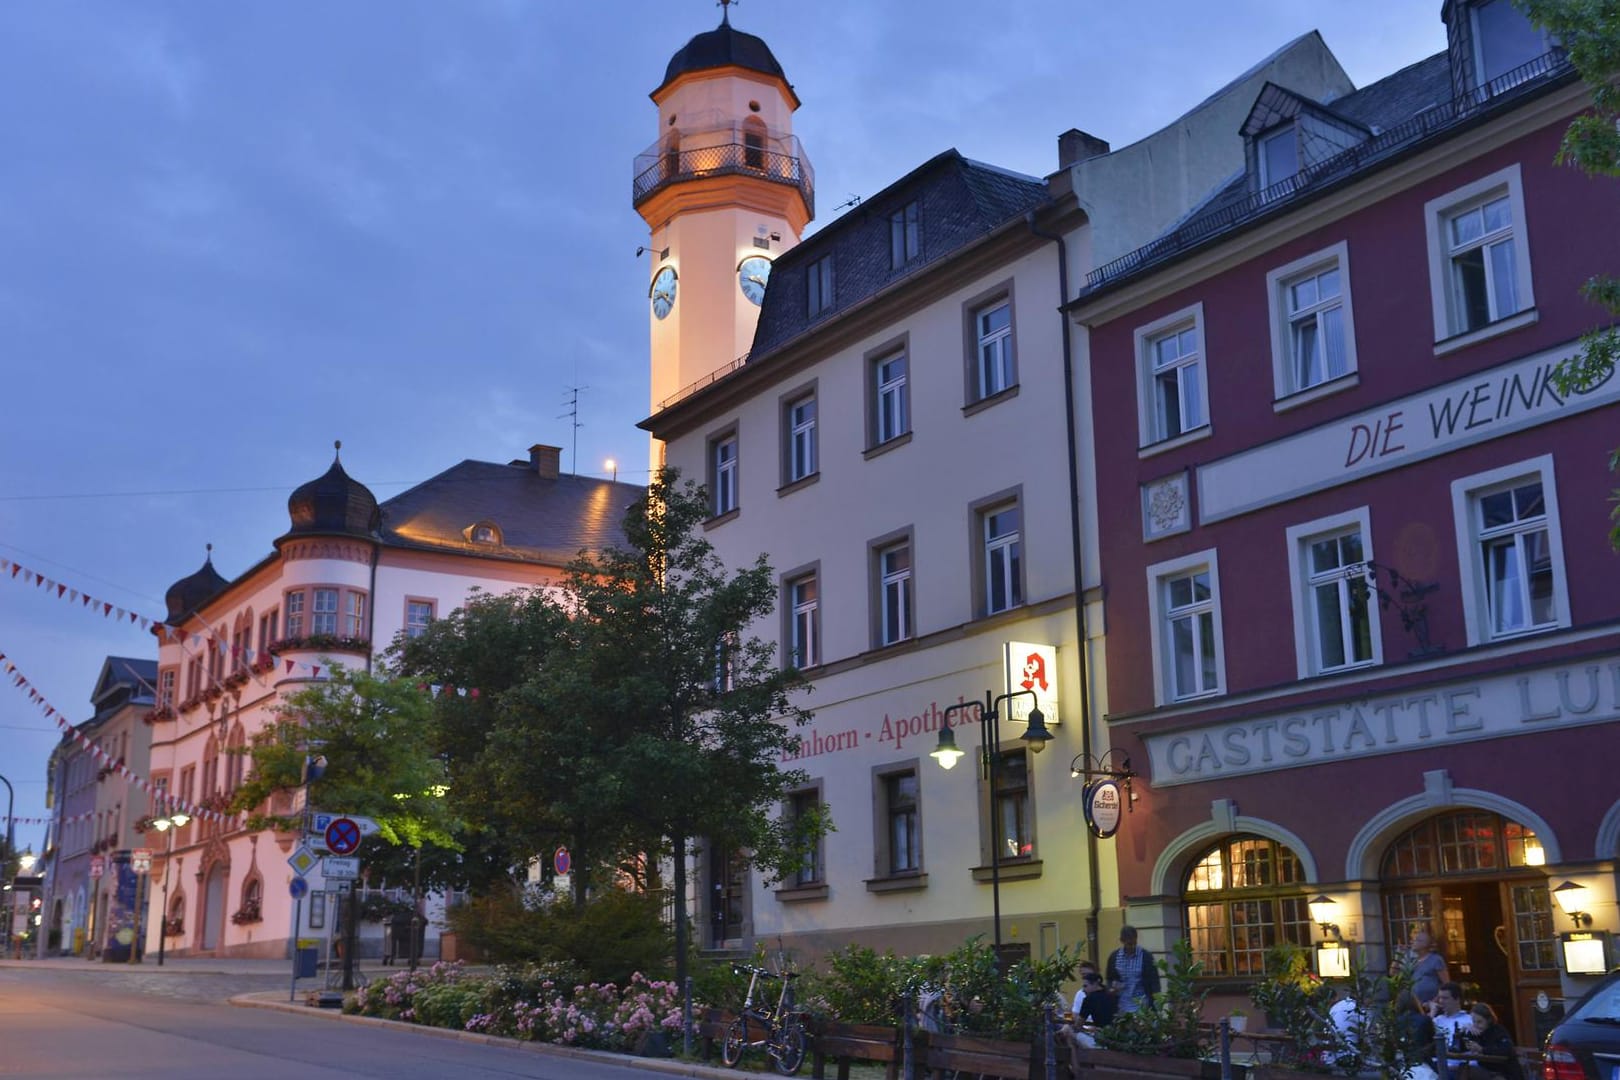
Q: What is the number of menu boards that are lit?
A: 2